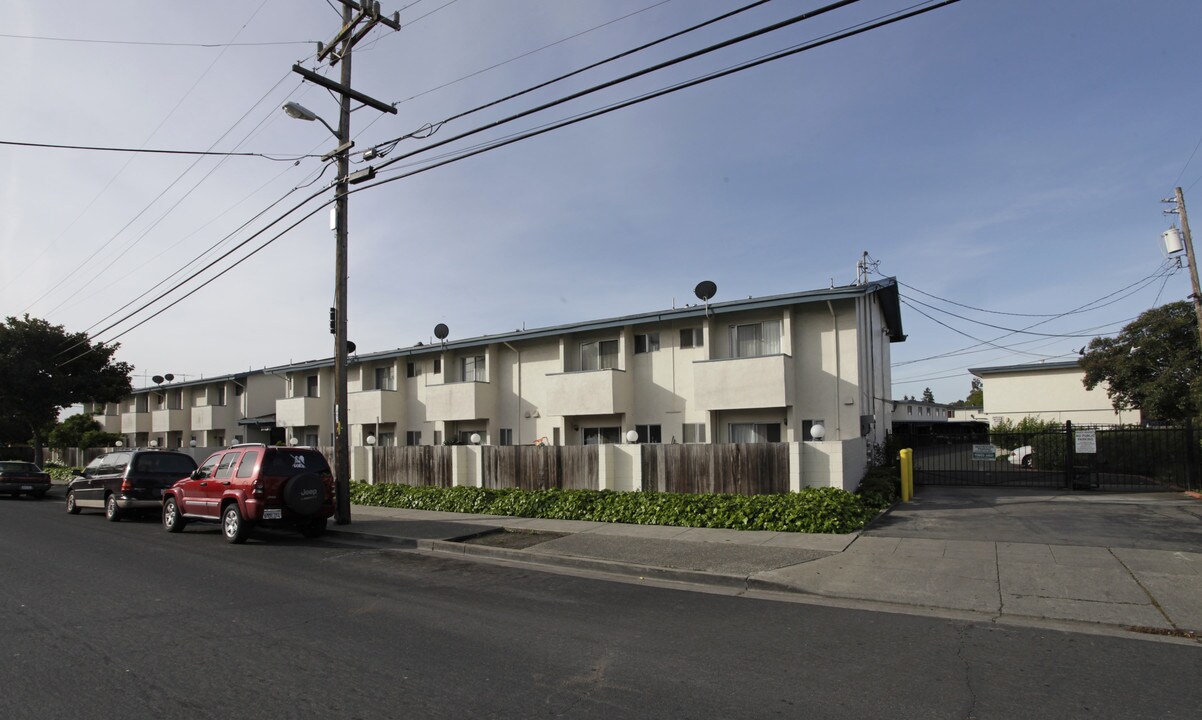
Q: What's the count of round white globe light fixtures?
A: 9